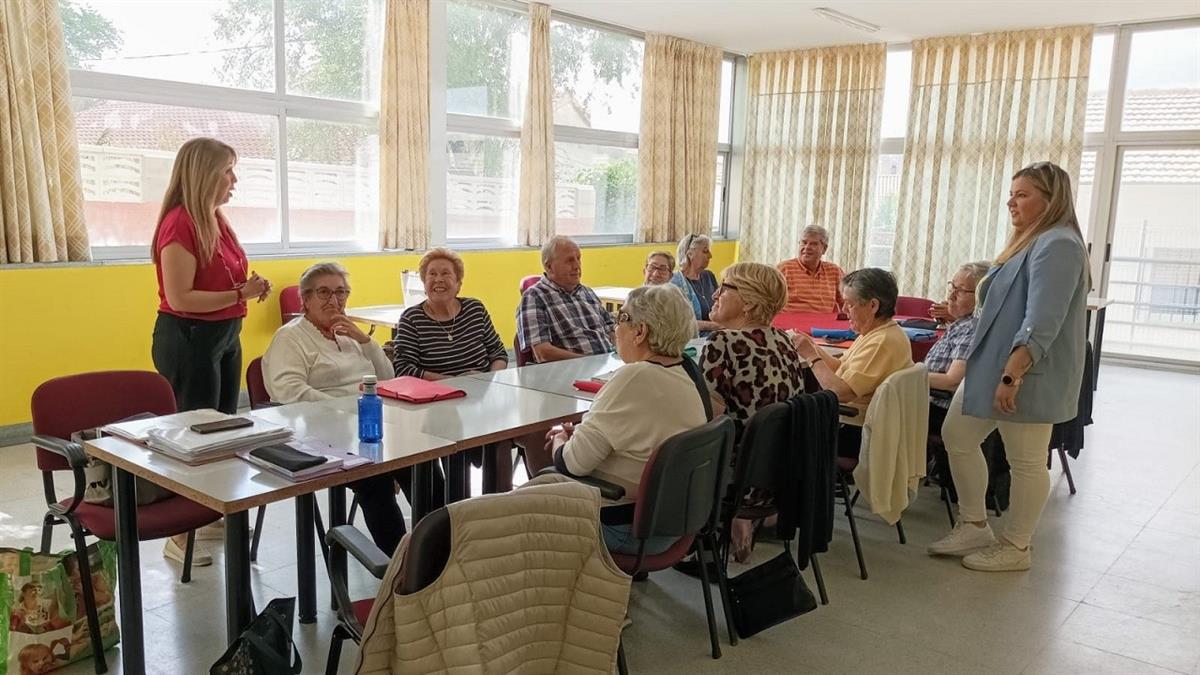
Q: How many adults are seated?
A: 10